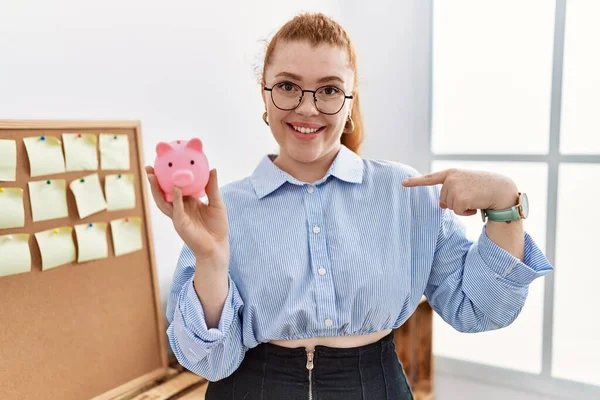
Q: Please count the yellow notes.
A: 12